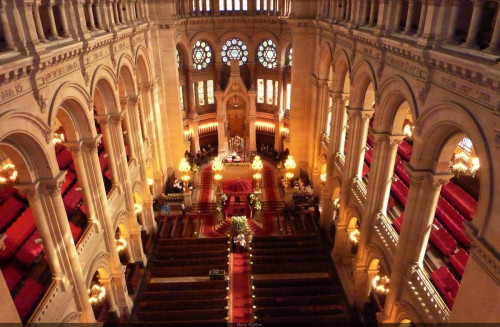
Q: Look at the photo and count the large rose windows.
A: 3